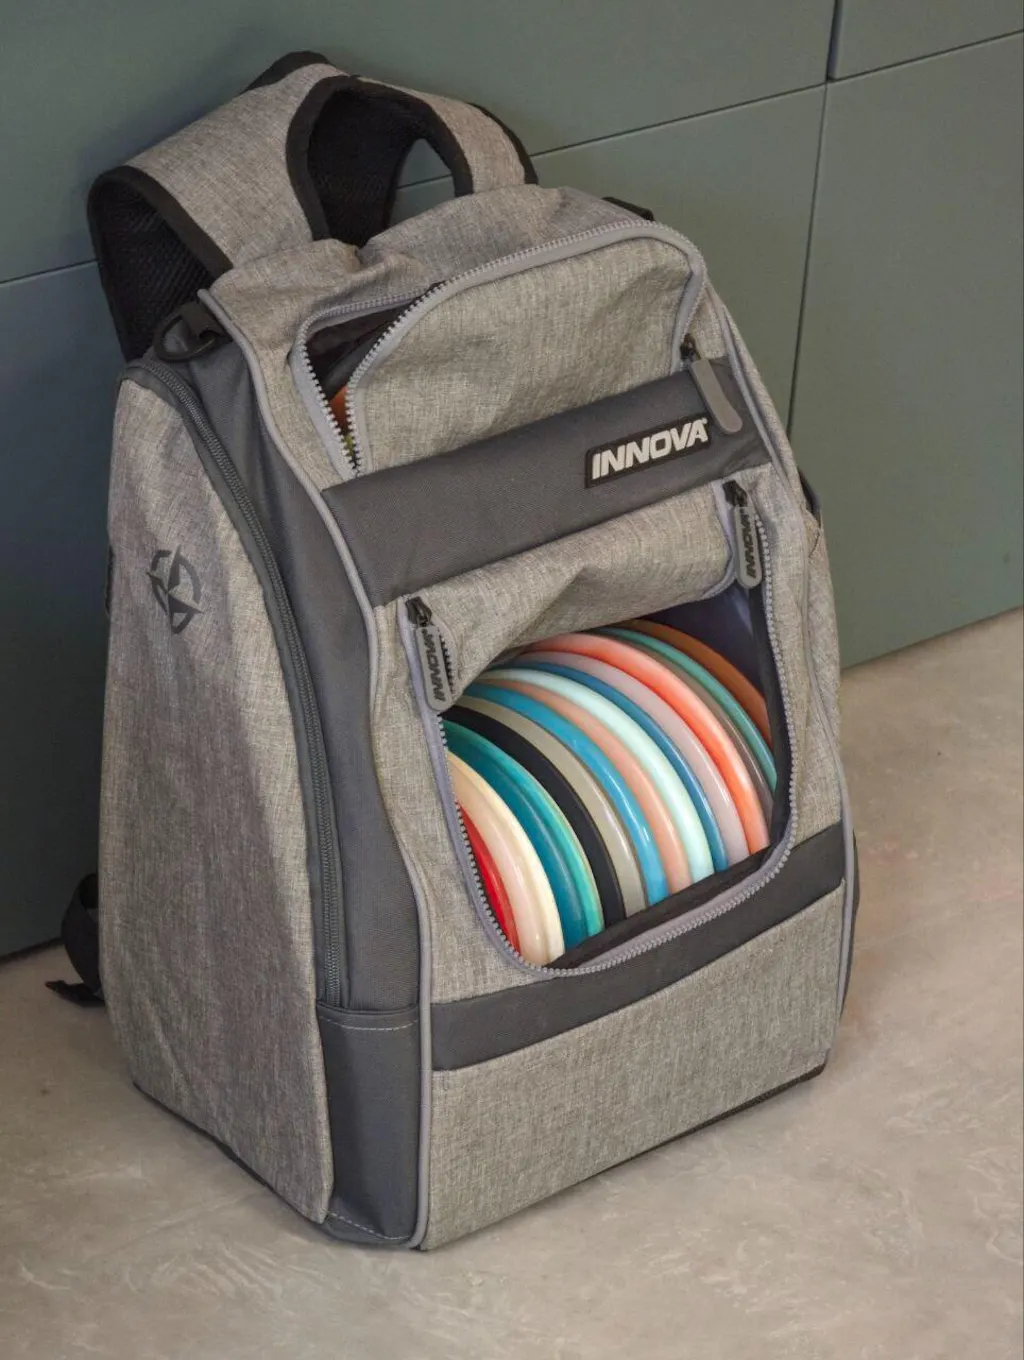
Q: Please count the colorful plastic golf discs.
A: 14